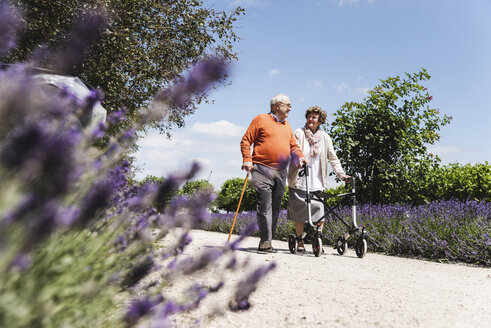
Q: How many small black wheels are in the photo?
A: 4